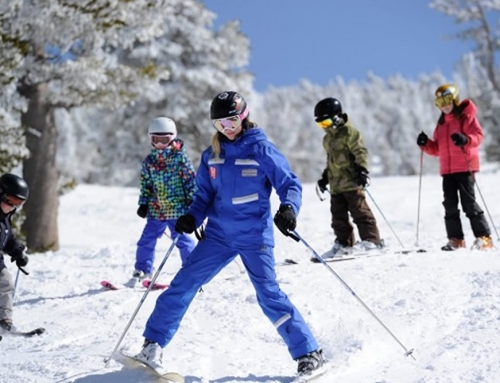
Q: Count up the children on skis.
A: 4